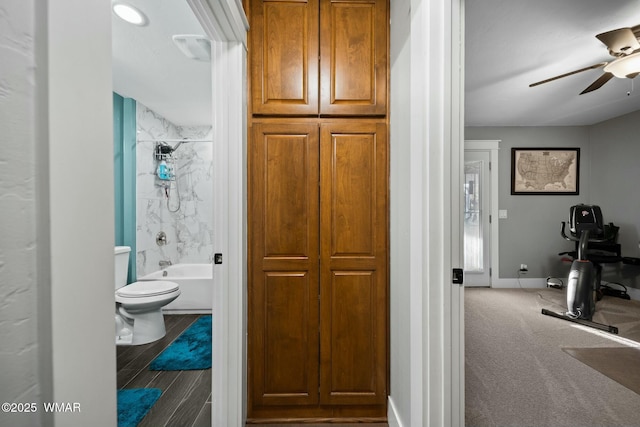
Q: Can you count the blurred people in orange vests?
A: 0